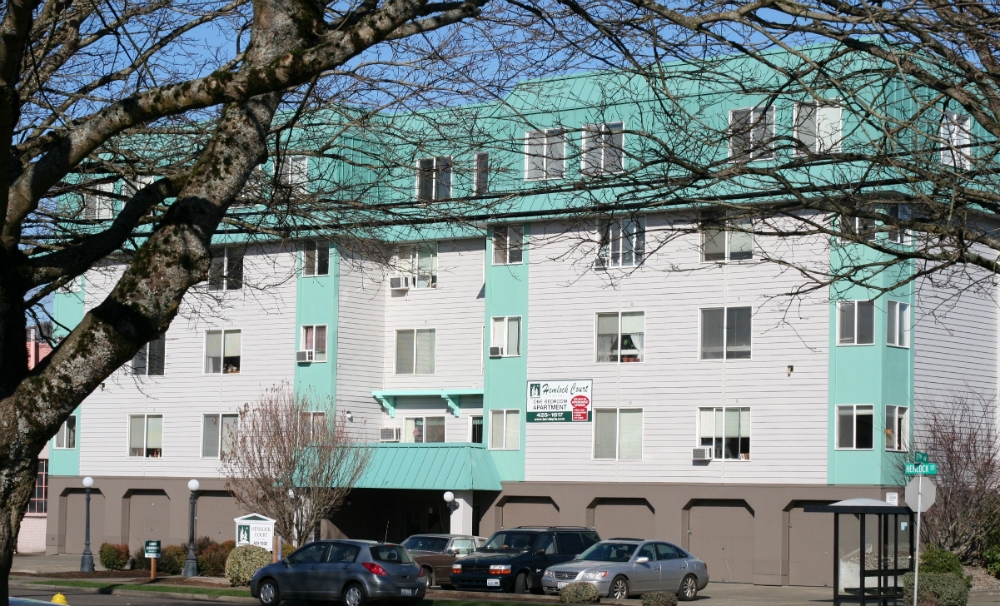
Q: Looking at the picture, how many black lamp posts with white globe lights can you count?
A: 2